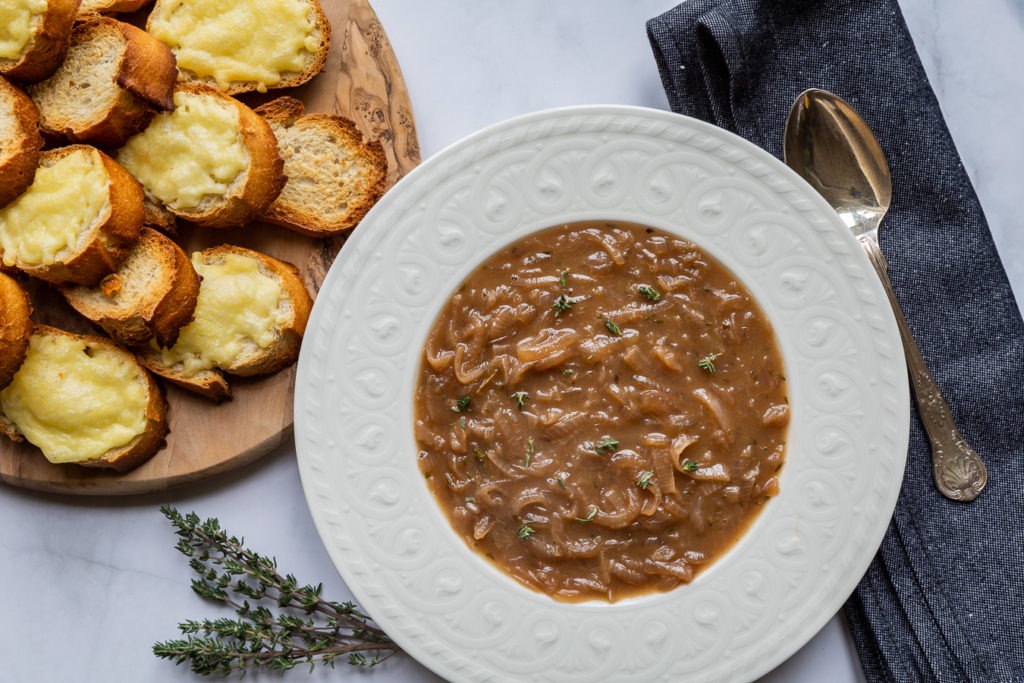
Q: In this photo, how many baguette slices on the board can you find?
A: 12